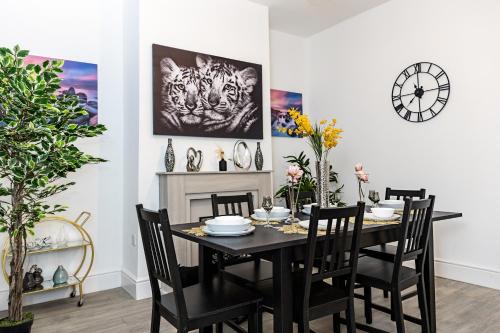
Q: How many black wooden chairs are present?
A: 6